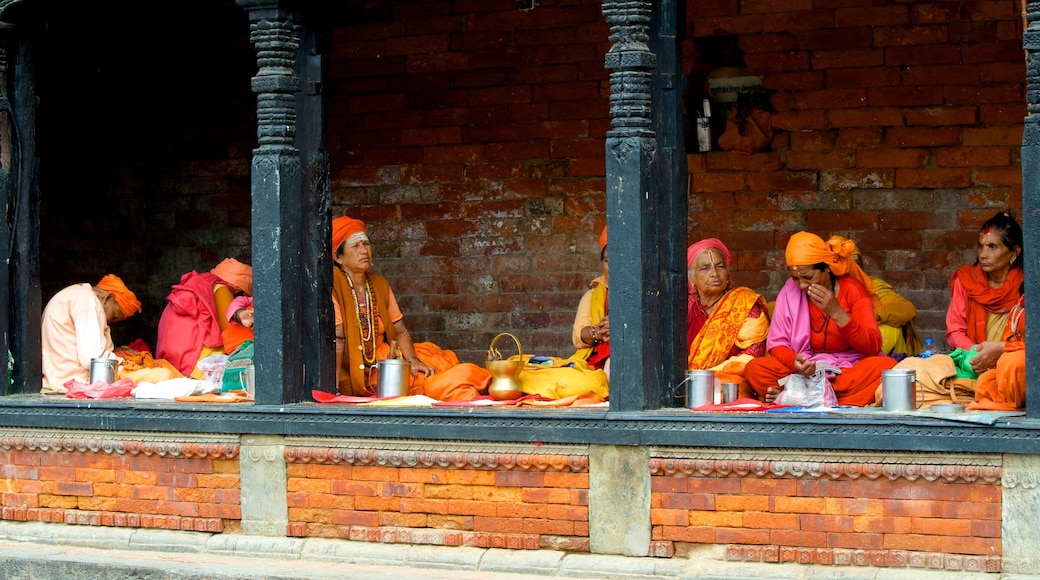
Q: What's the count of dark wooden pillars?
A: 4